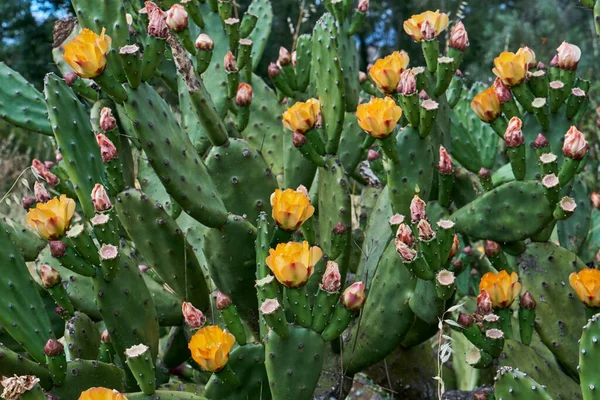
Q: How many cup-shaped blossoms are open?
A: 14